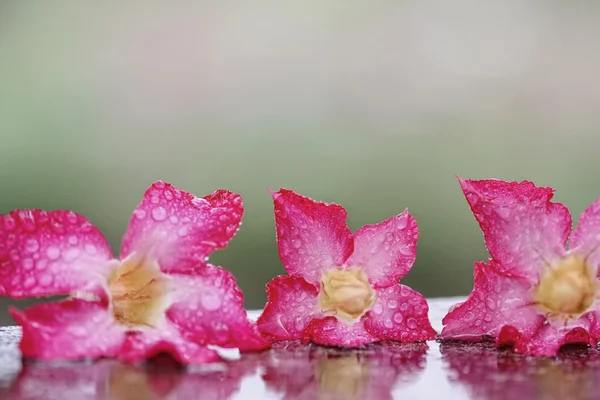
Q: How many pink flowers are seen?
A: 3